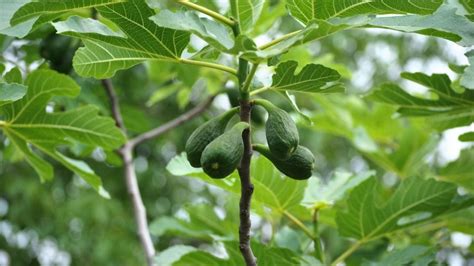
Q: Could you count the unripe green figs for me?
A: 4